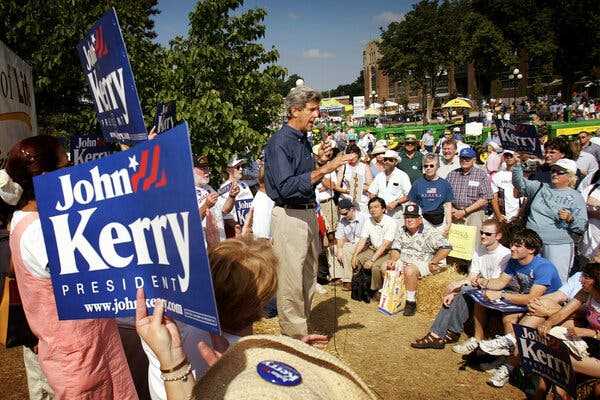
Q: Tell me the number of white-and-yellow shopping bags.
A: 1